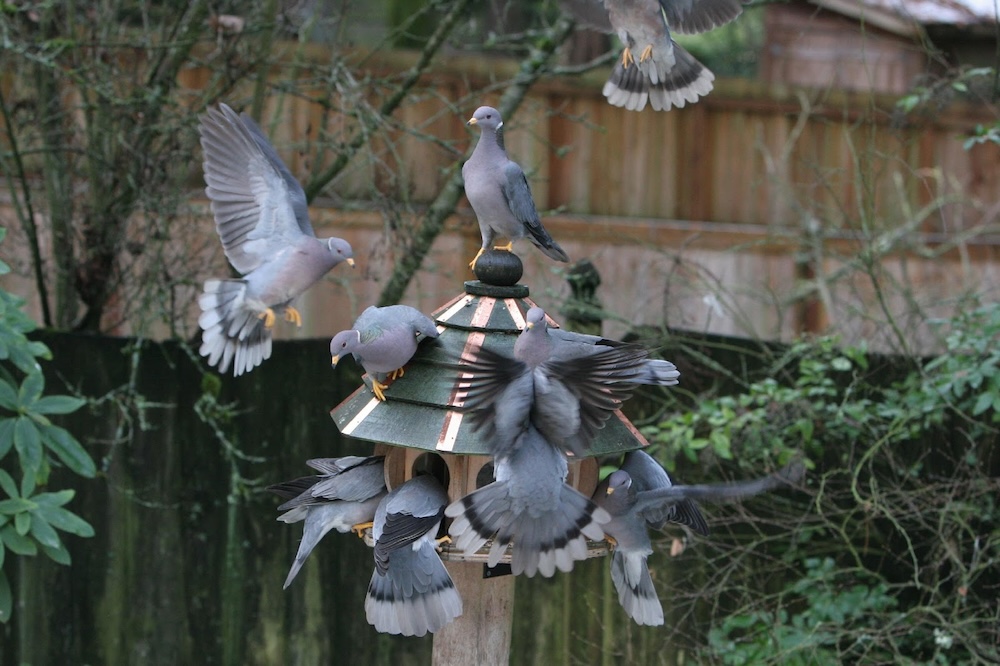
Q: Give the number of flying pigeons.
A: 3